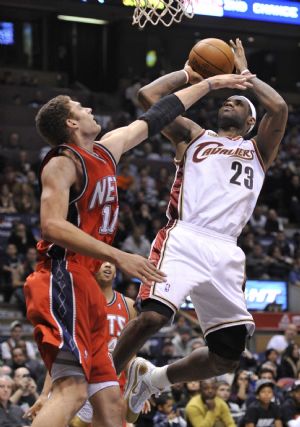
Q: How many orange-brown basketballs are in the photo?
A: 1